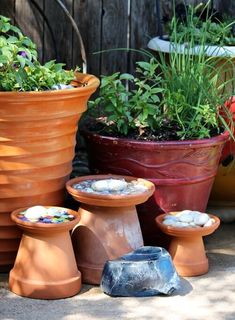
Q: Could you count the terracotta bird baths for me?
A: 3